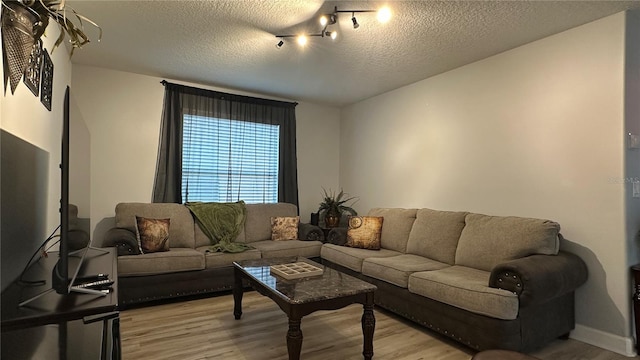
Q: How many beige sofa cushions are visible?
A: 12